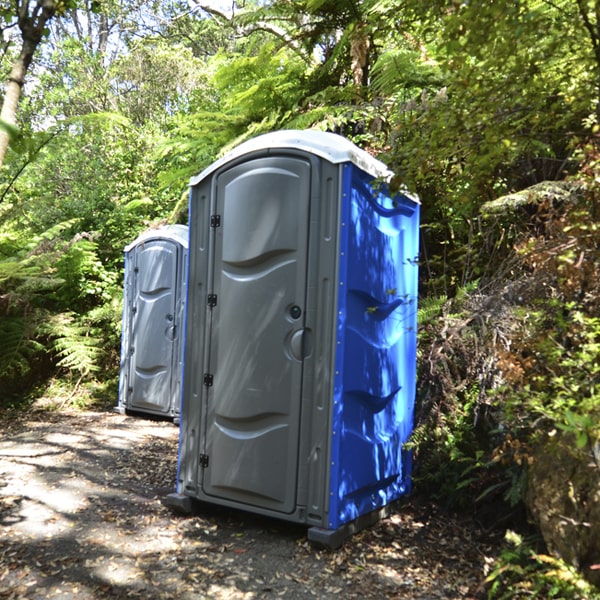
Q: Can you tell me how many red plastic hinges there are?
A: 0